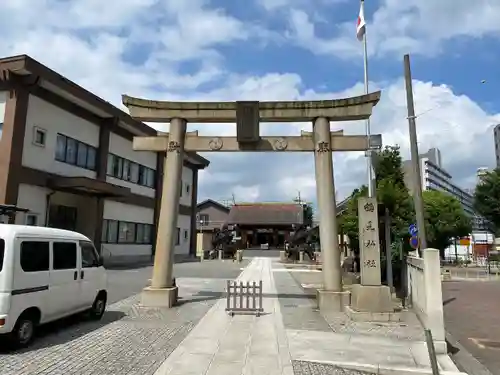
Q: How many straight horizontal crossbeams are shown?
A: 1